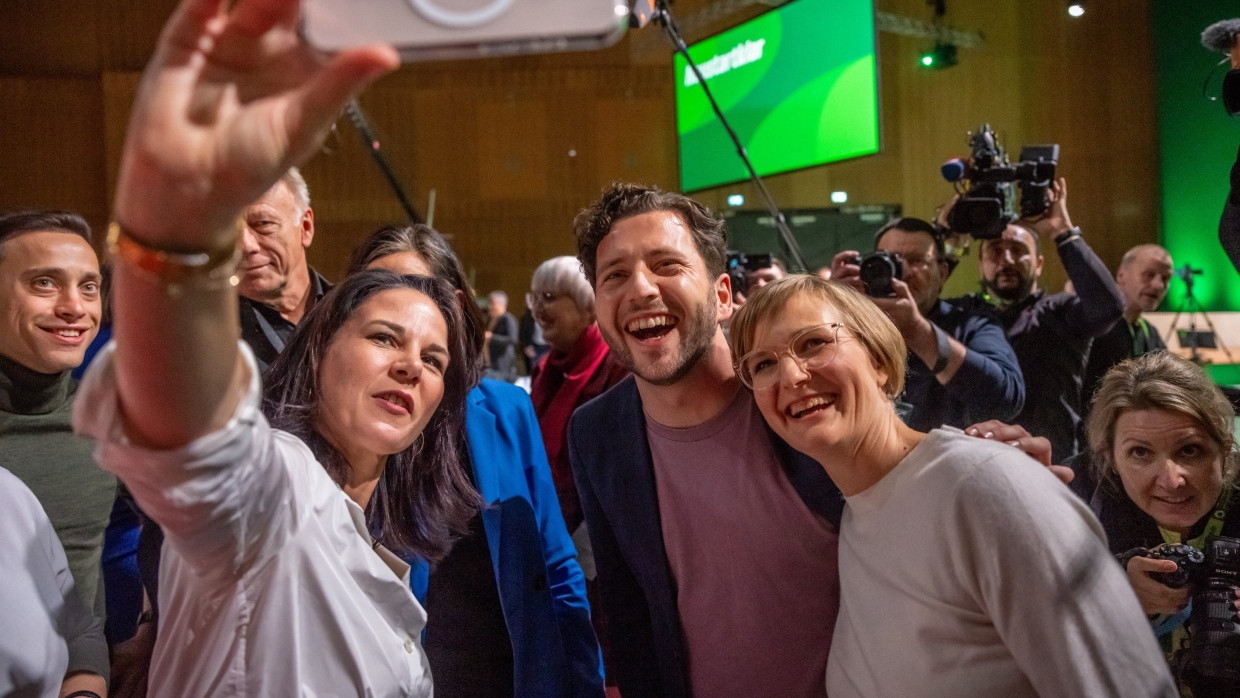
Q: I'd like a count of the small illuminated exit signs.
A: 2